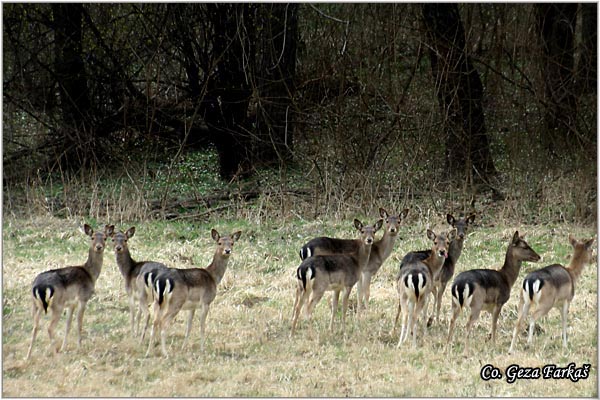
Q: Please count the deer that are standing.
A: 9